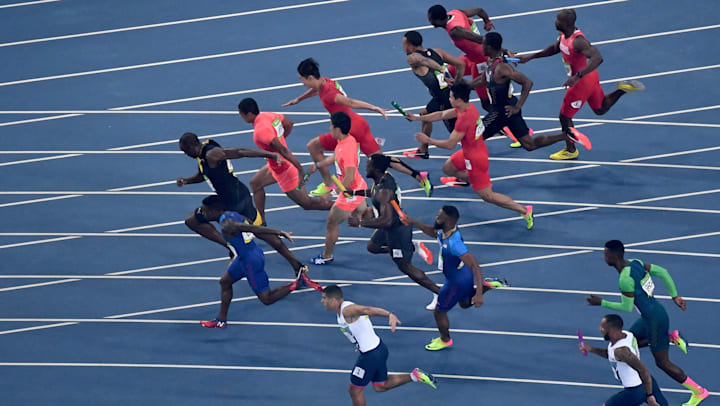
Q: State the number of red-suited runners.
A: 6